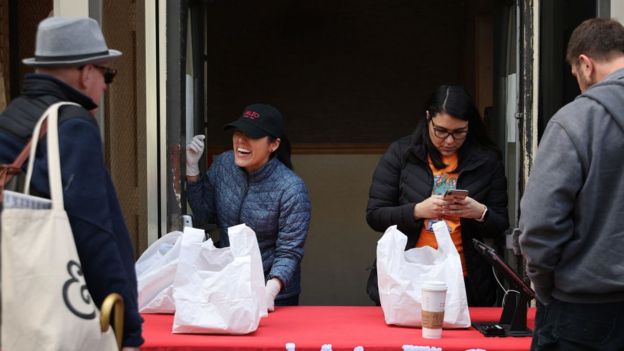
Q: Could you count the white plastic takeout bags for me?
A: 3